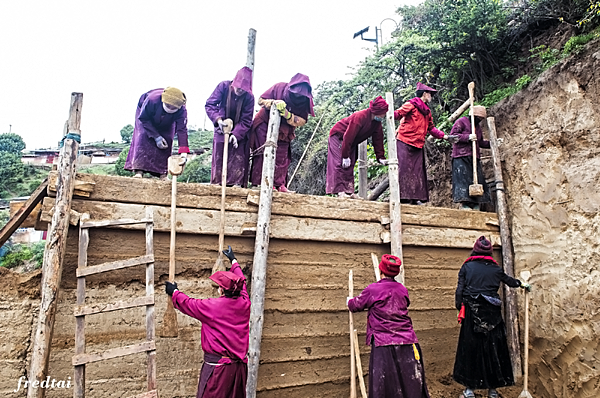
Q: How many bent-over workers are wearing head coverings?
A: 4